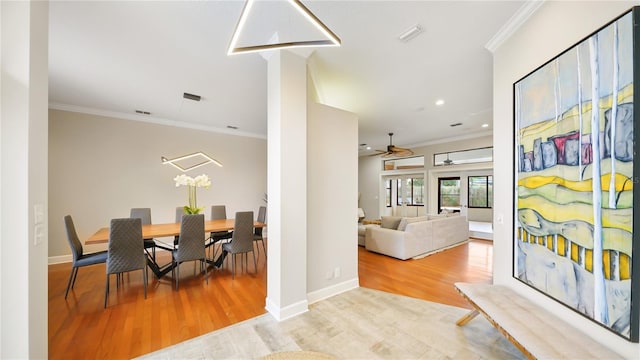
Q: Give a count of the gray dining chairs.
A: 8